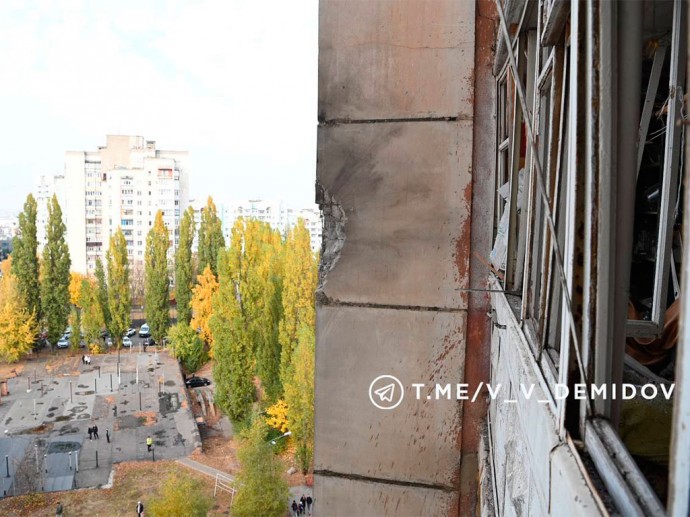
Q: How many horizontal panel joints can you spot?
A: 3